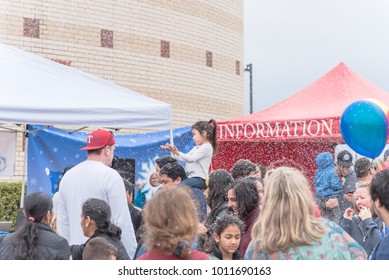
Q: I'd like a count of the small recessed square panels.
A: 5